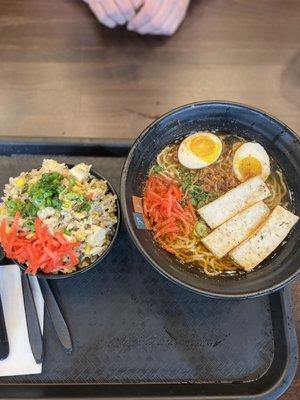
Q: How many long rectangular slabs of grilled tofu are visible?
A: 3